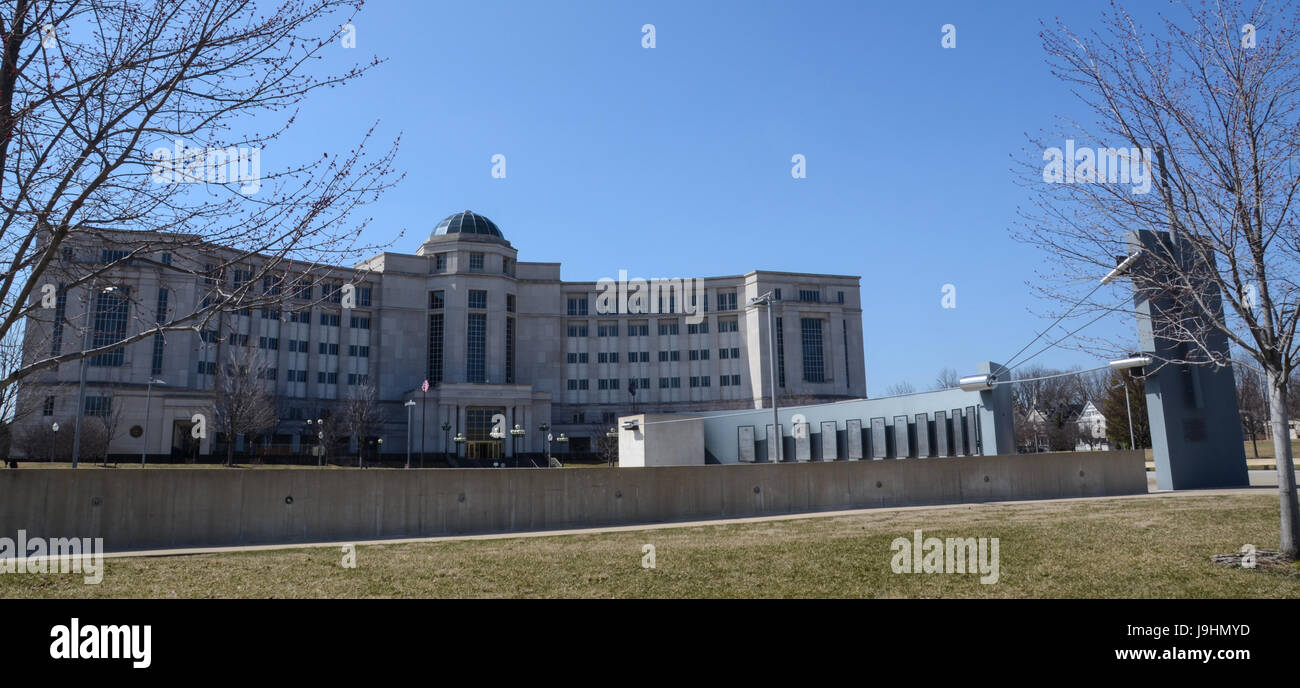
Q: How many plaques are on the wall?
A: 11